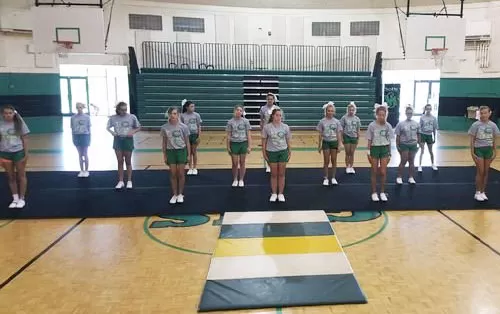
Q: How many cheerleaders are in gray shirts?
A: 14